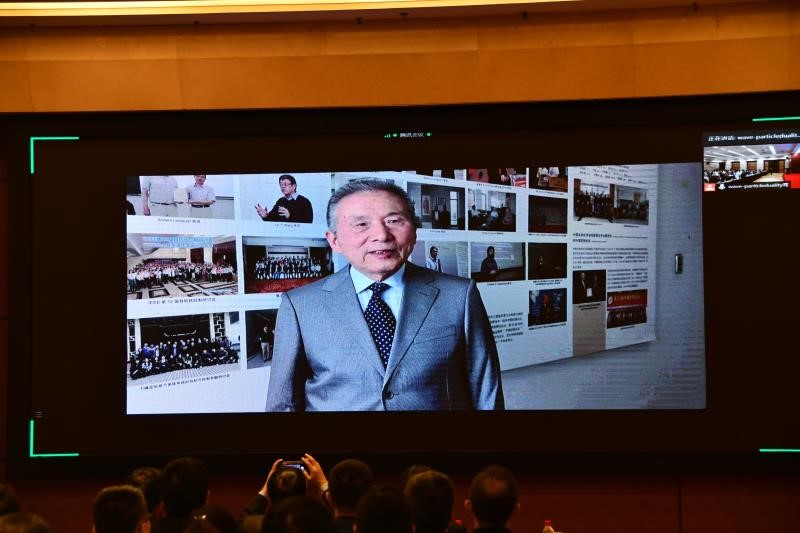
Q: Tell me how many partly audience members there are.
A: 13